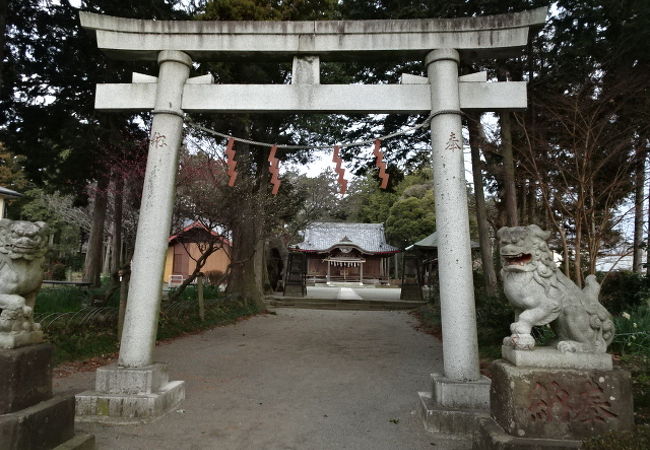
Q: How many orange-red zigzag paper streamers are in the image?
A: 4